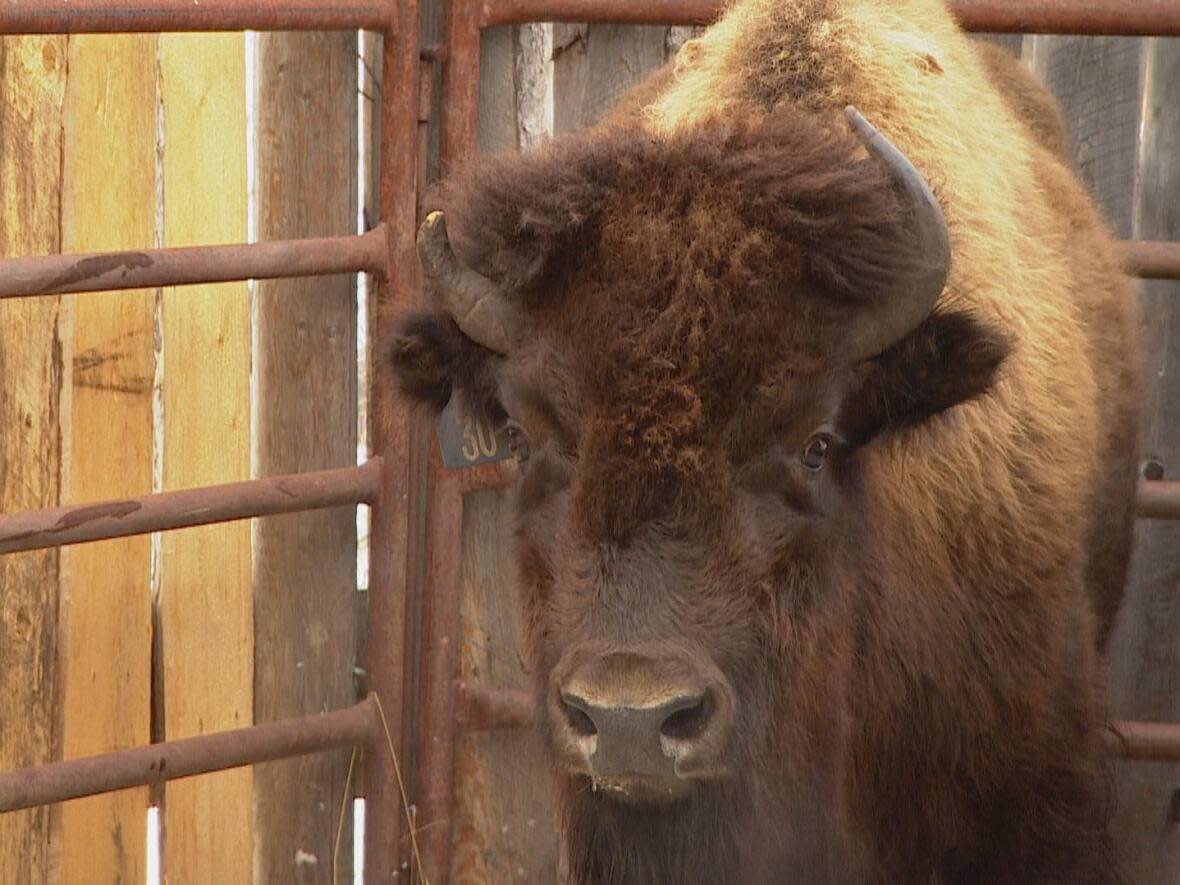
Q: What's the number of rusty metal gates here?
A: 2